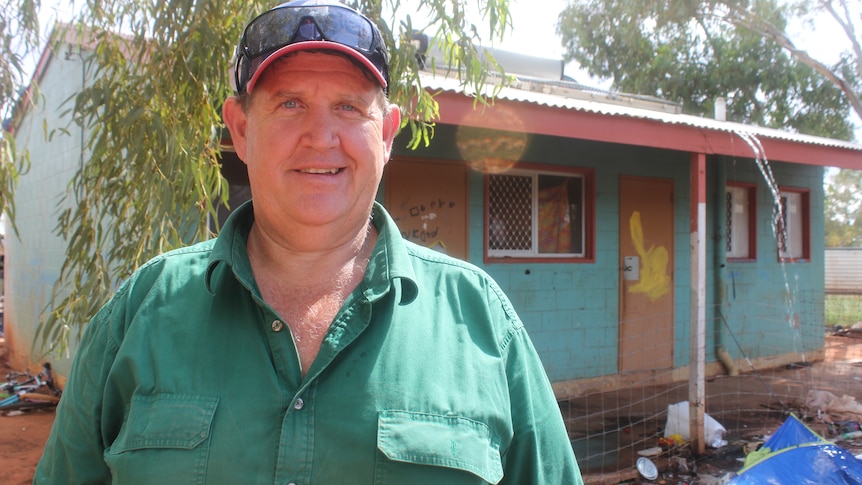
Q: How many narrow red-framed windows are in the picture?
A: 2